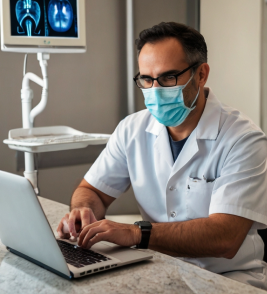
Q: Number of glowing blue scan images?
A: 2